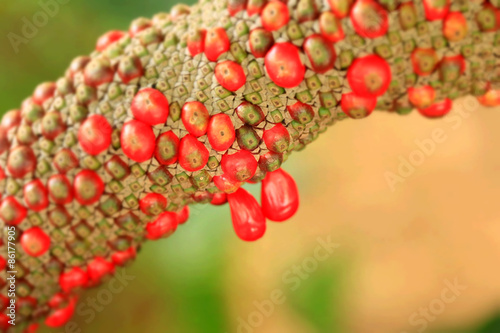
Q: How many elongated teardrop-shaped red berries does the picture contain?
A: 2